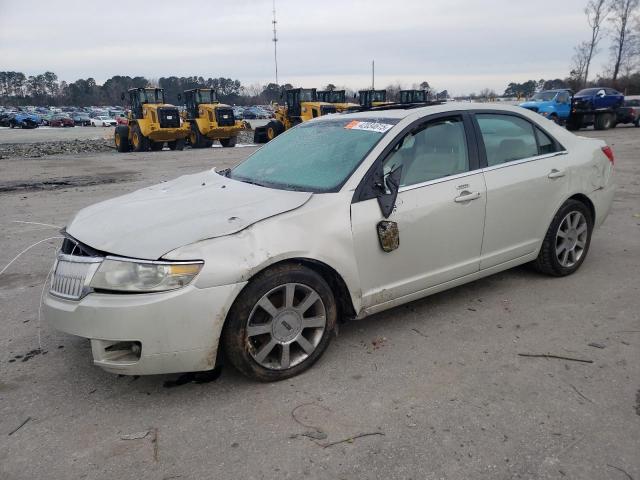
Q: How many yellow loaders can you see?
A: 6